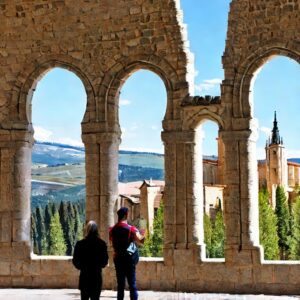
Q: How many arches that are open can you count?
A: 4